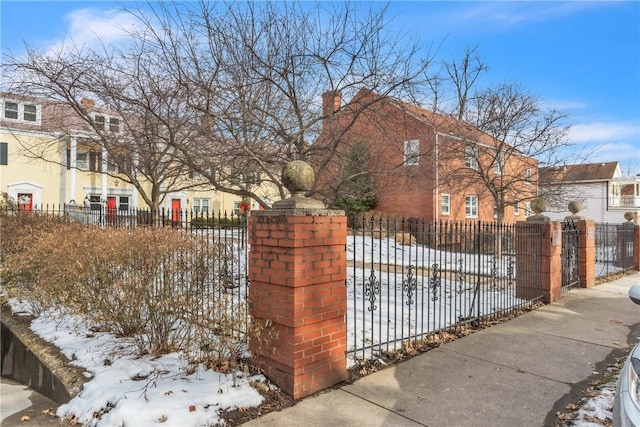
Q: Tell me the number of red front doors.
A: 3